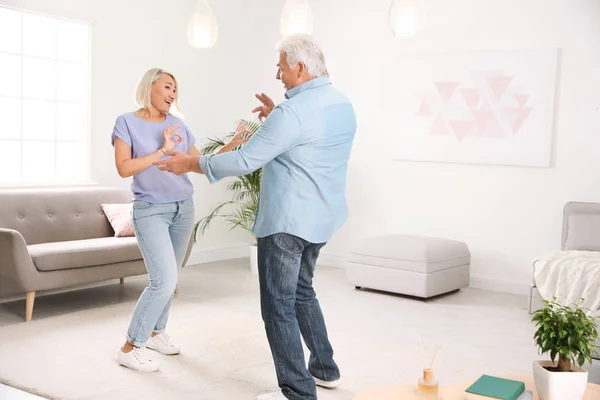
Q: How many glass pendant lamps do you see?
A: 3